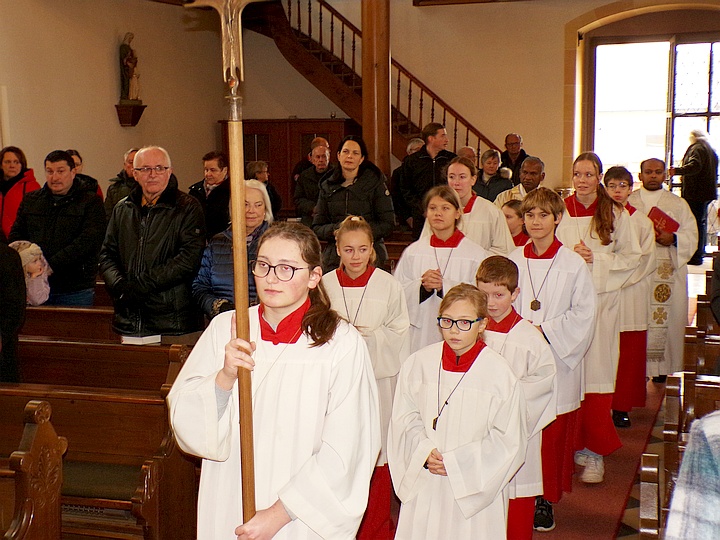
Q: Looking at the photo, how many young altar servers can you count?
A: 10